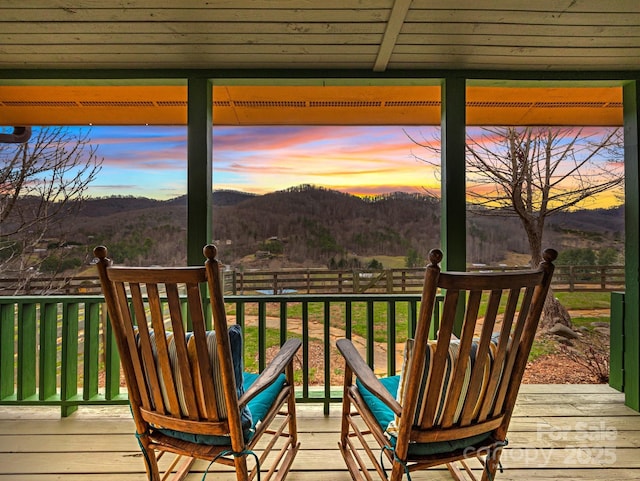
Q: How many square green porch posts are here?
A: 3